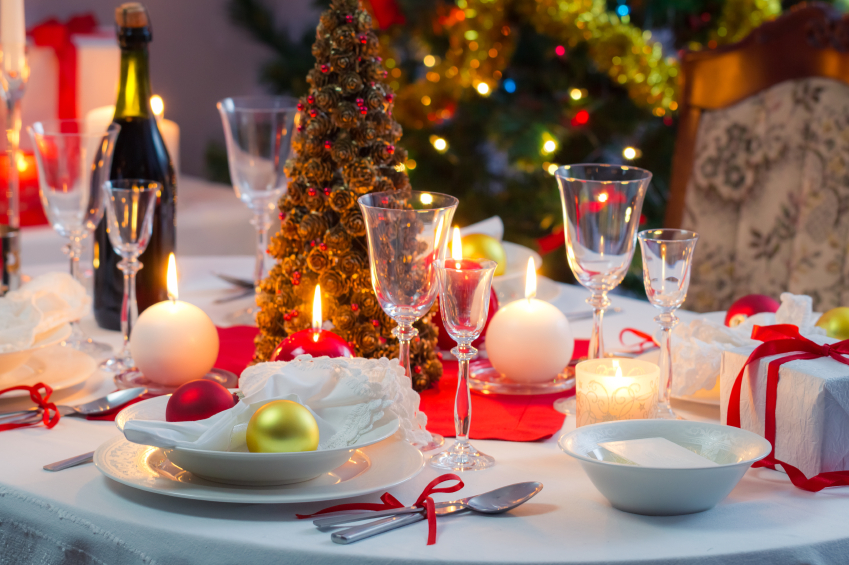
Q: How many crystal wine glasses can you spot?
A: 7